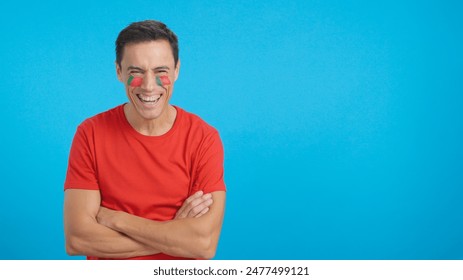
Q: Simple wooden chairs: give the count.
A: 0